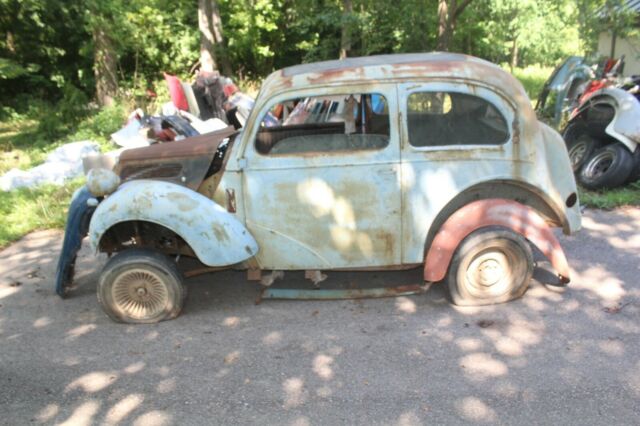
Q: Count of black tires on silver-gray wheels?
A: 2